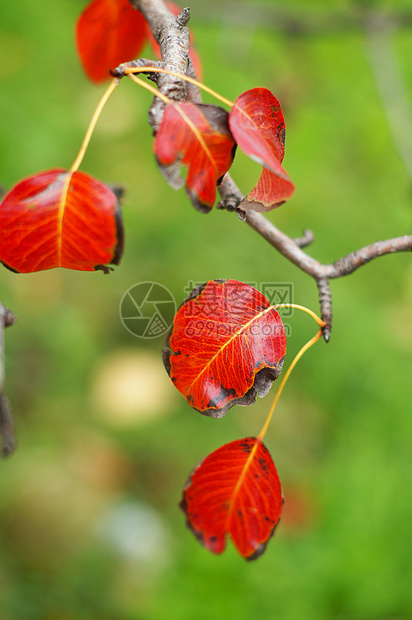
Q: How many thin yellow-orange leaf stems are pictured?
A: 5